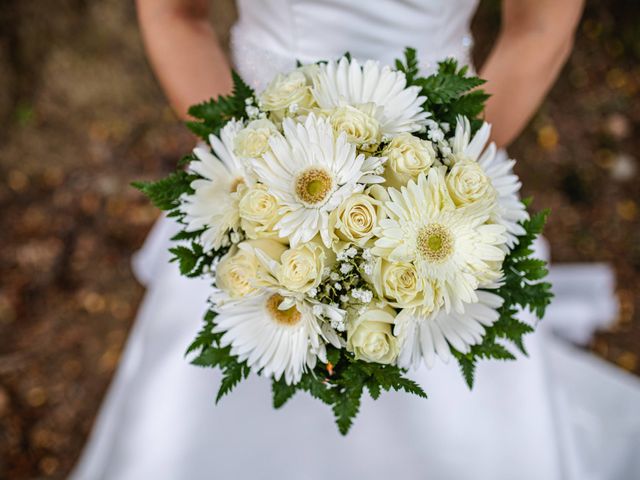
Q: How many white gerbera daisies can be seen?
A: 7